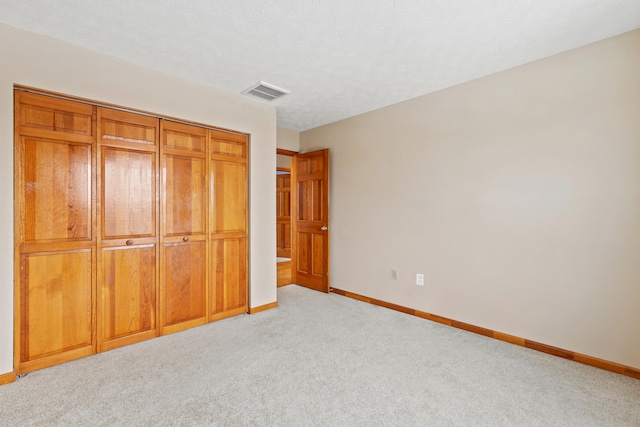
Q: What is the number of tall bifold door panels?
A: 4